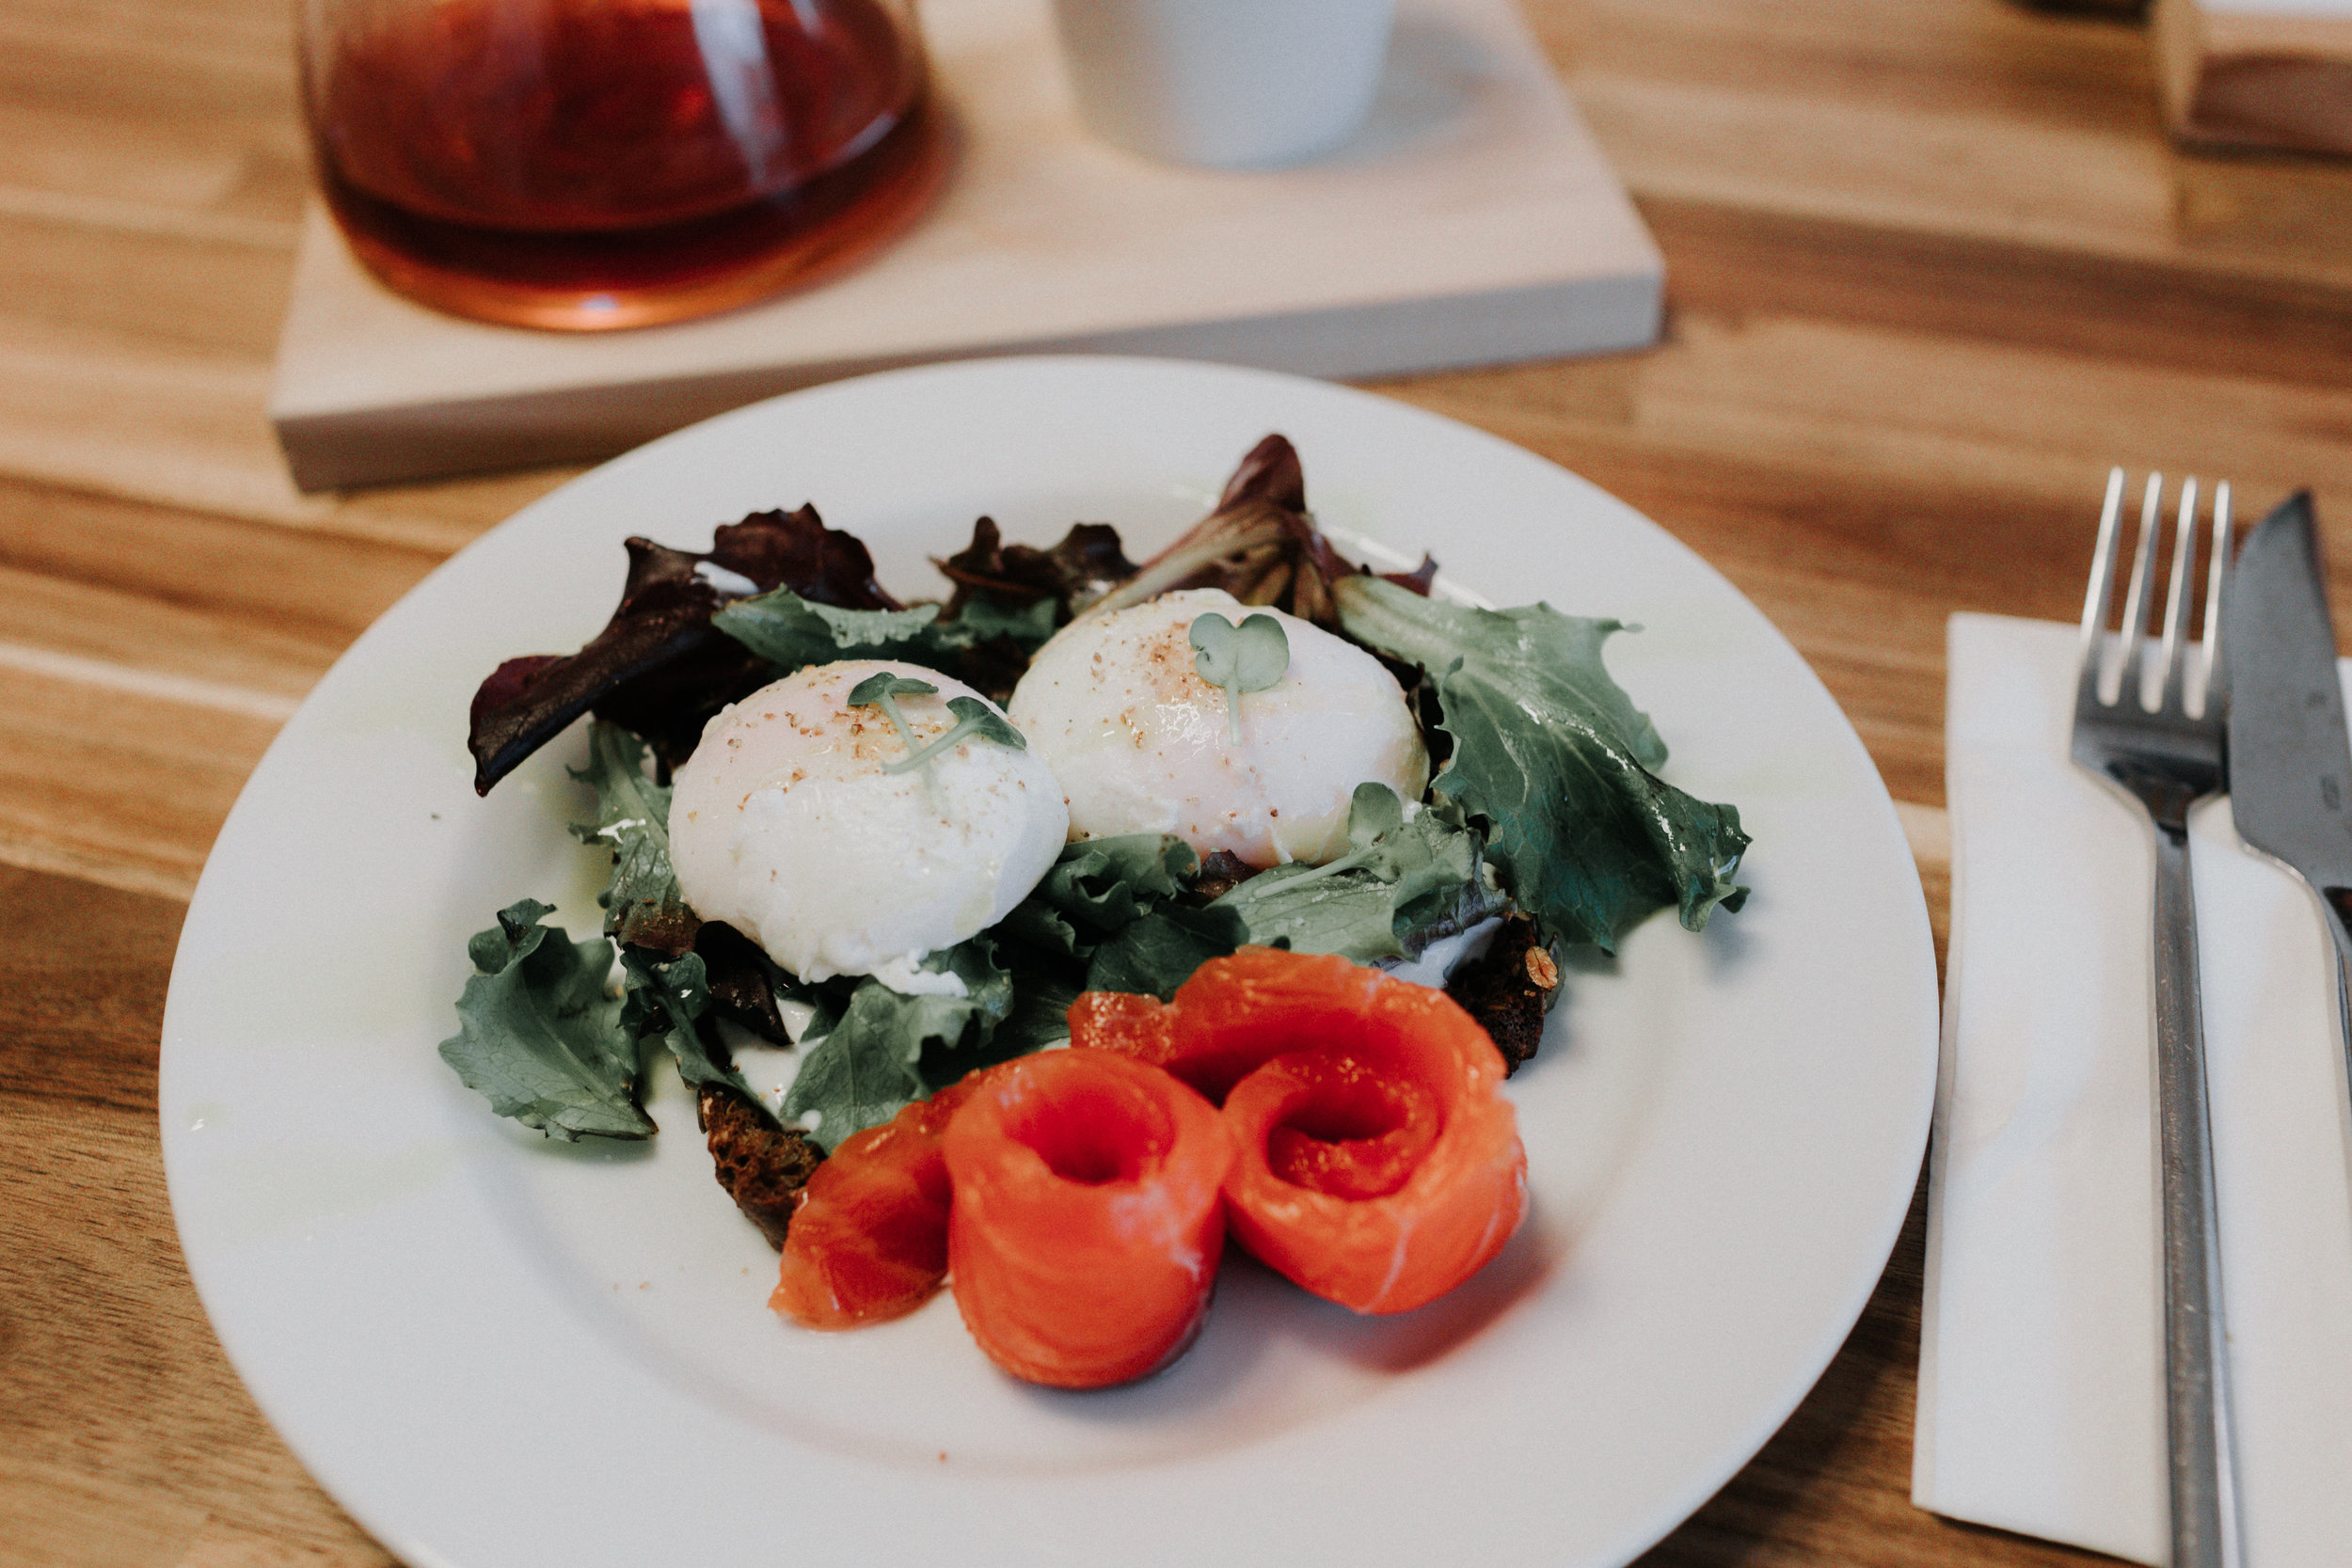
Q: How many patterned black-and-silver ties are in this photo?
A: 0